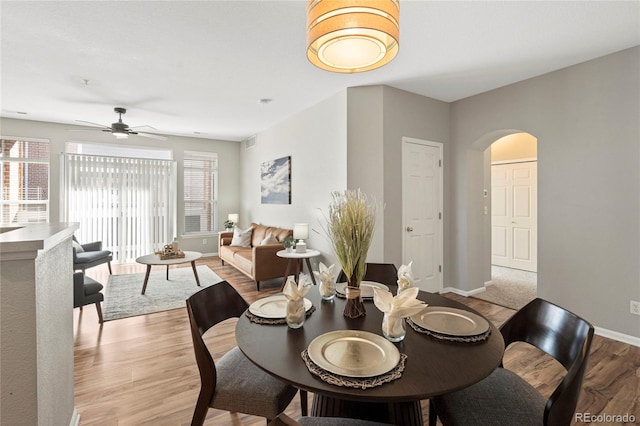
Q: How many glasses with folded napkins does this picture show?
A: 4